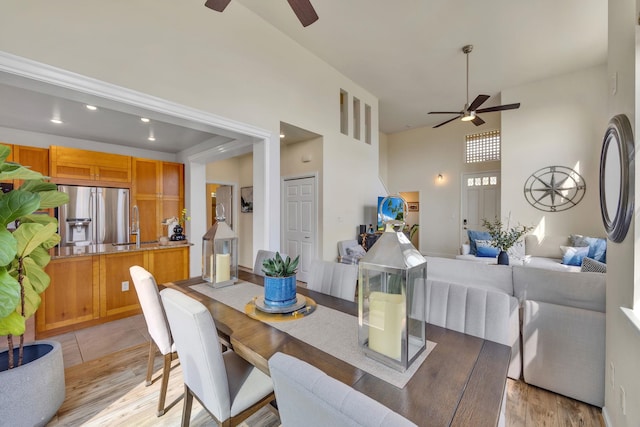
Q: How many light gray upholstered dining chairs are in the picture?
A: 6